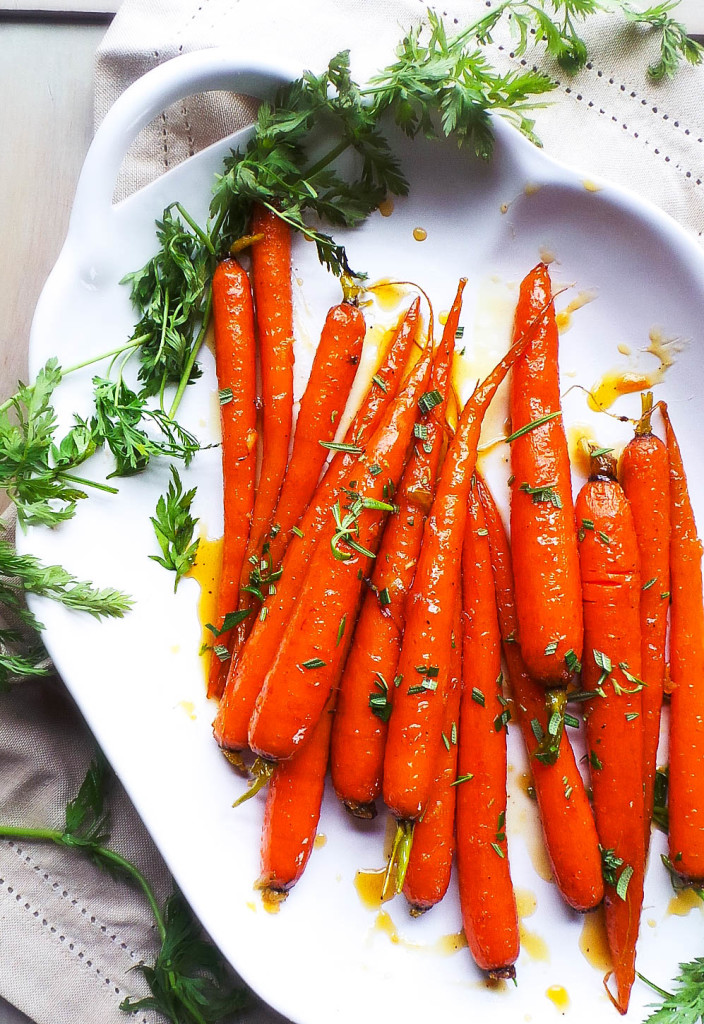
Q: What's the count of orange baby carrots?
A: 15